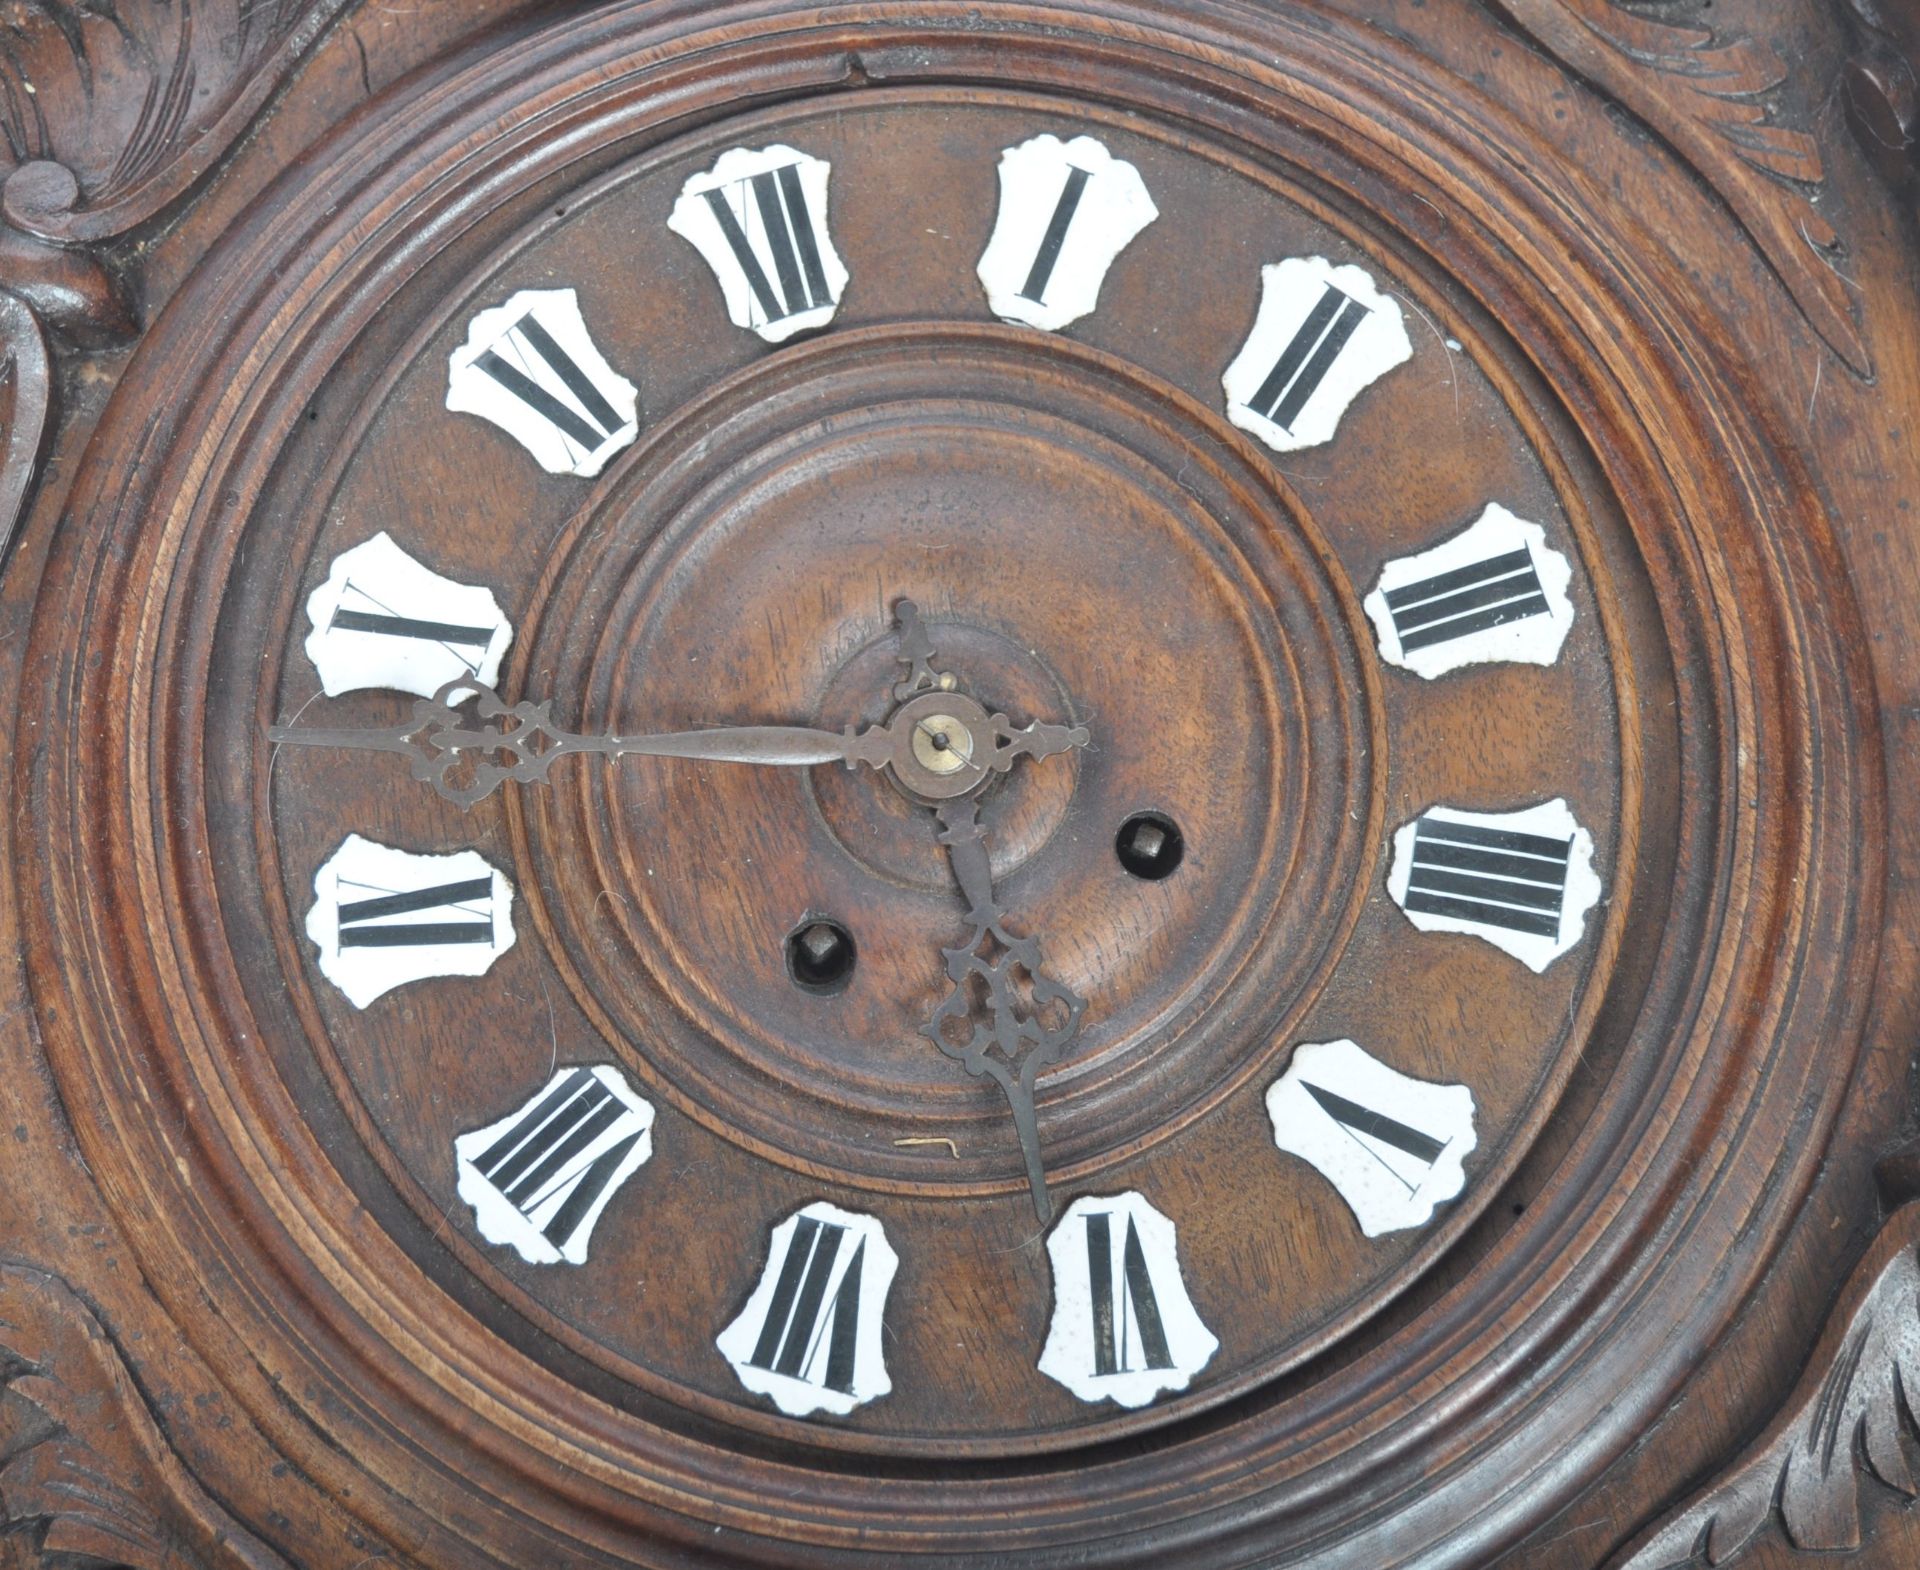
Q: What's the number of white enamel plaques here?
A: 12